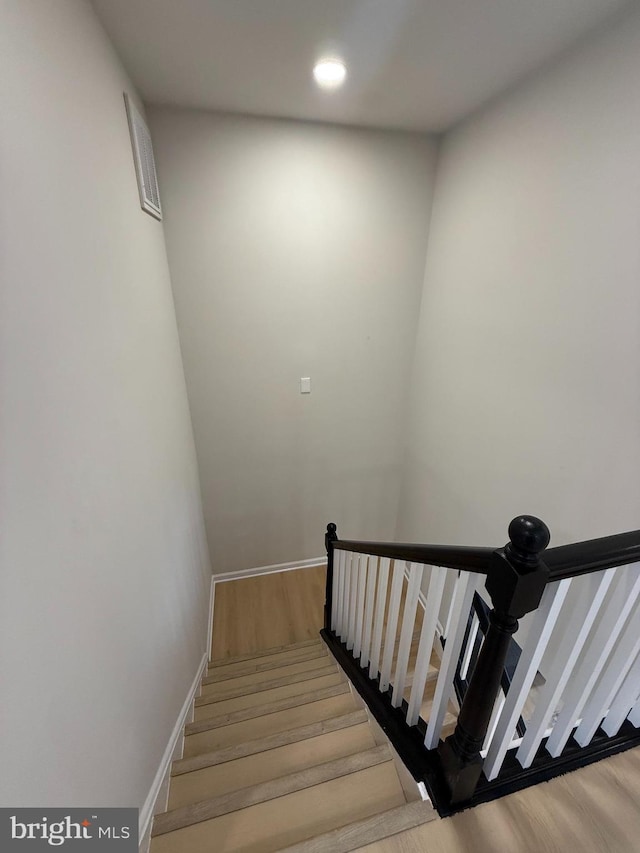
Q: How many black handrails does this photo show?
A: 2